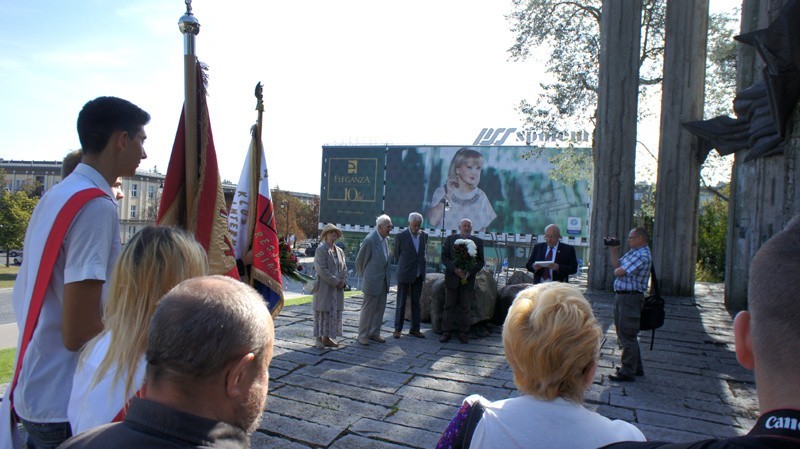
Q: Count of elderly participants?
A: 5